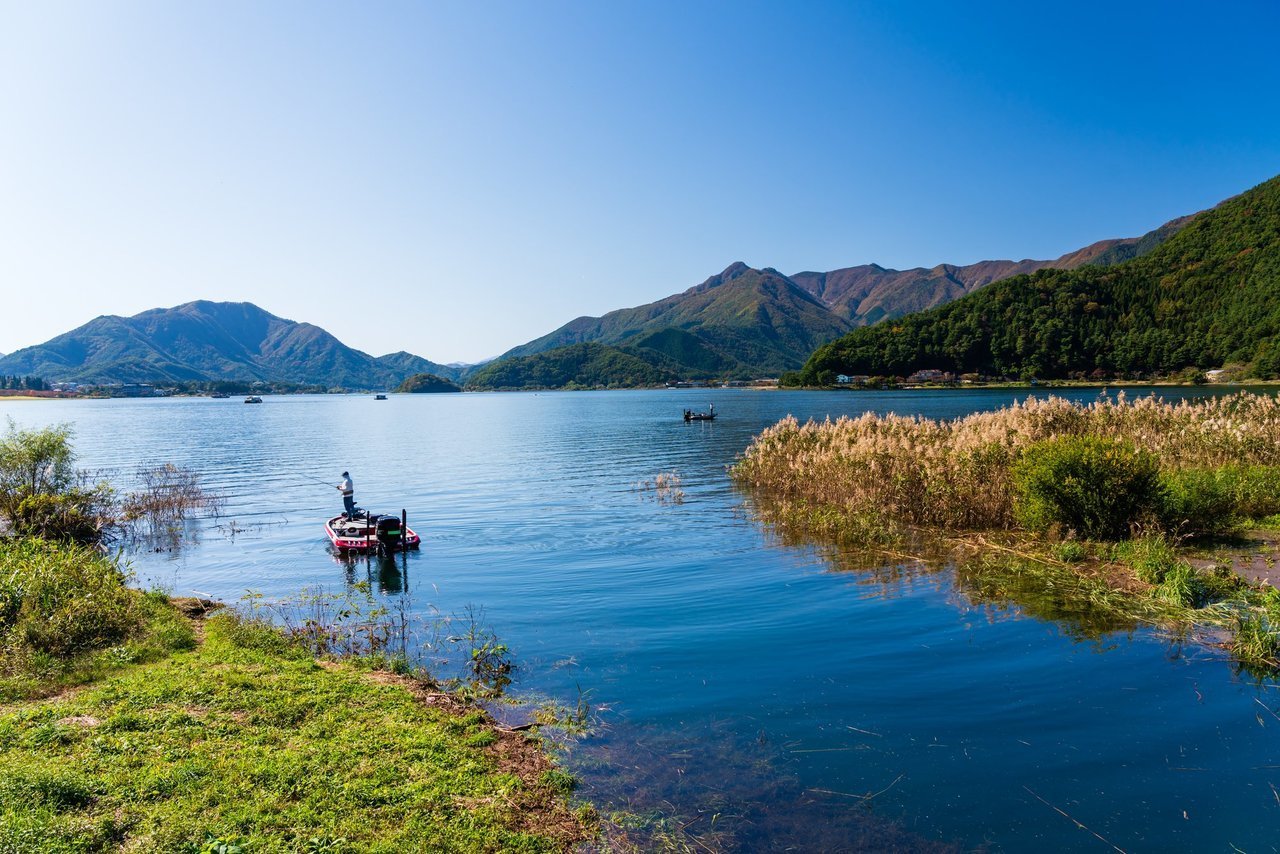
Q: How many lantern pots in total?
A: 0